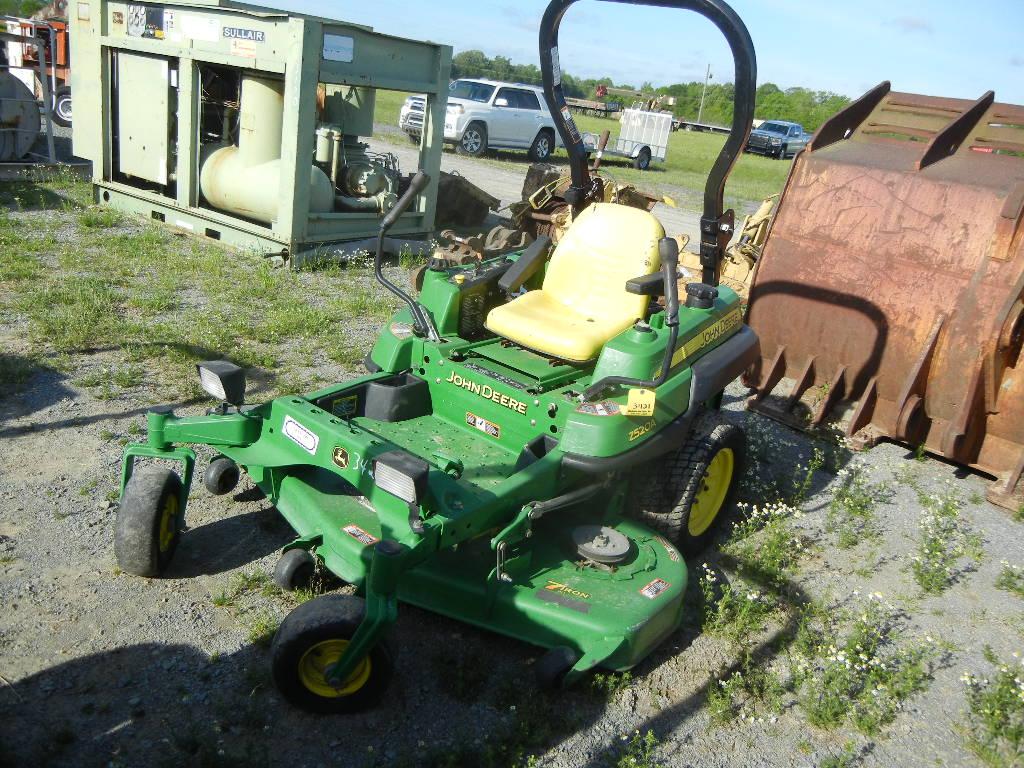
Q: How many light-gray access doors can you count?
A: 1